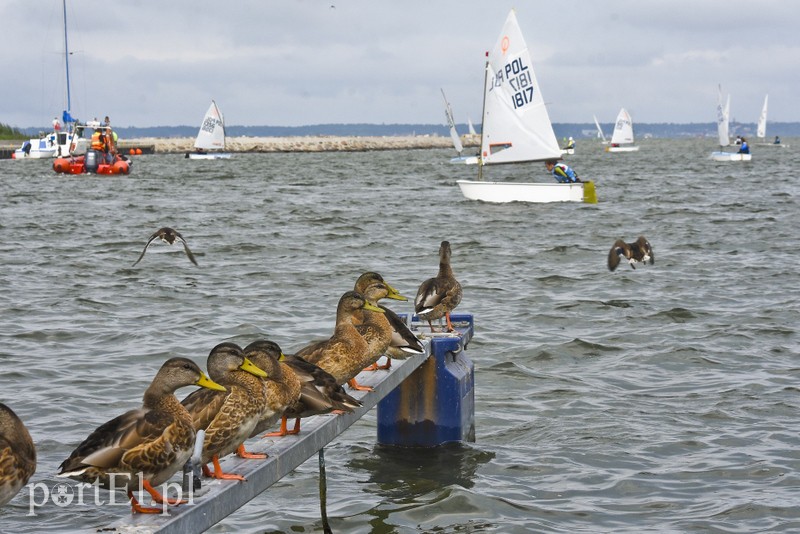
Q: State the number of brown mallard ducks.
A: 11